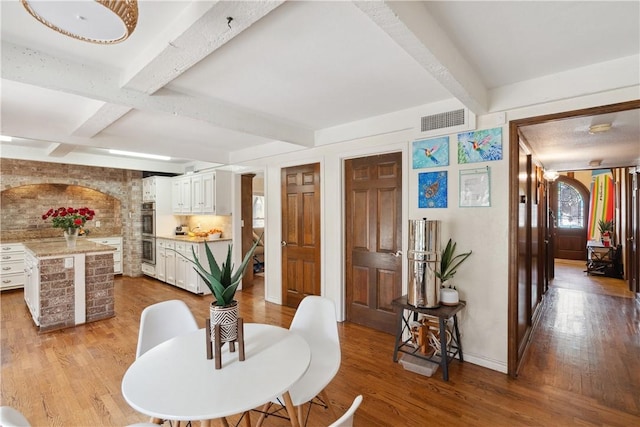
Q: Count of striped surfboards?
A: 1